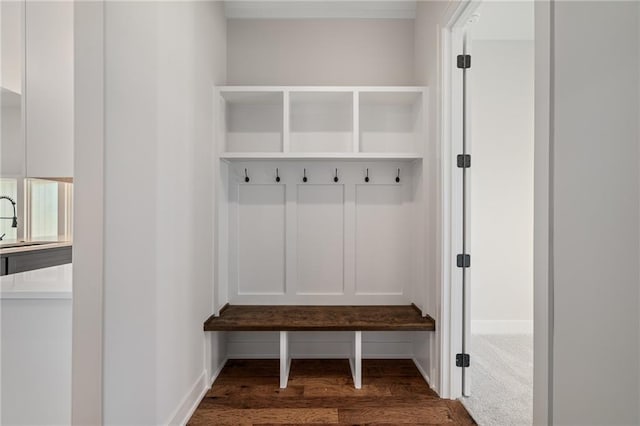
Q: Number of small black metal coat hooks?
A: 6